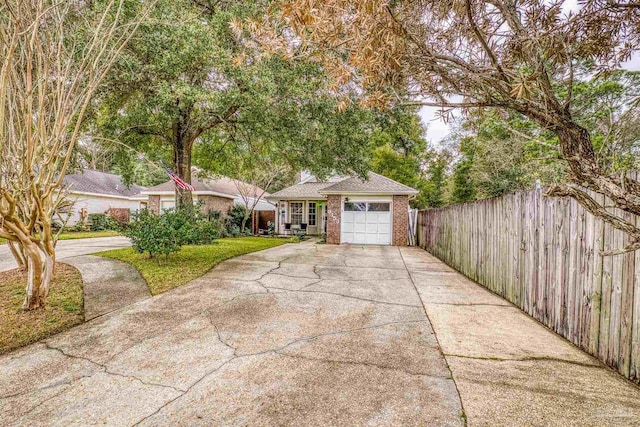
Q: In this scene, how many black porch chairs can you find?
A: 2